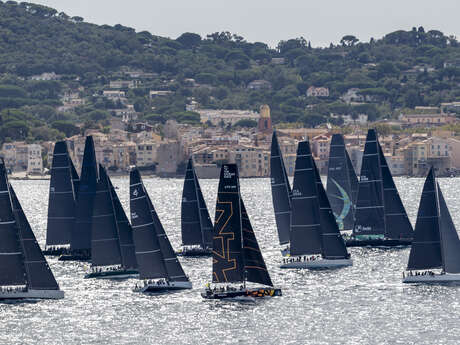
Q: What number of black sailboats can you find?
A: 12